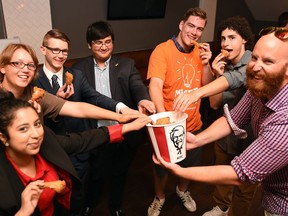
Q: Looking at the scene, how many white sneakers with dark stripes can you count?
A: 2